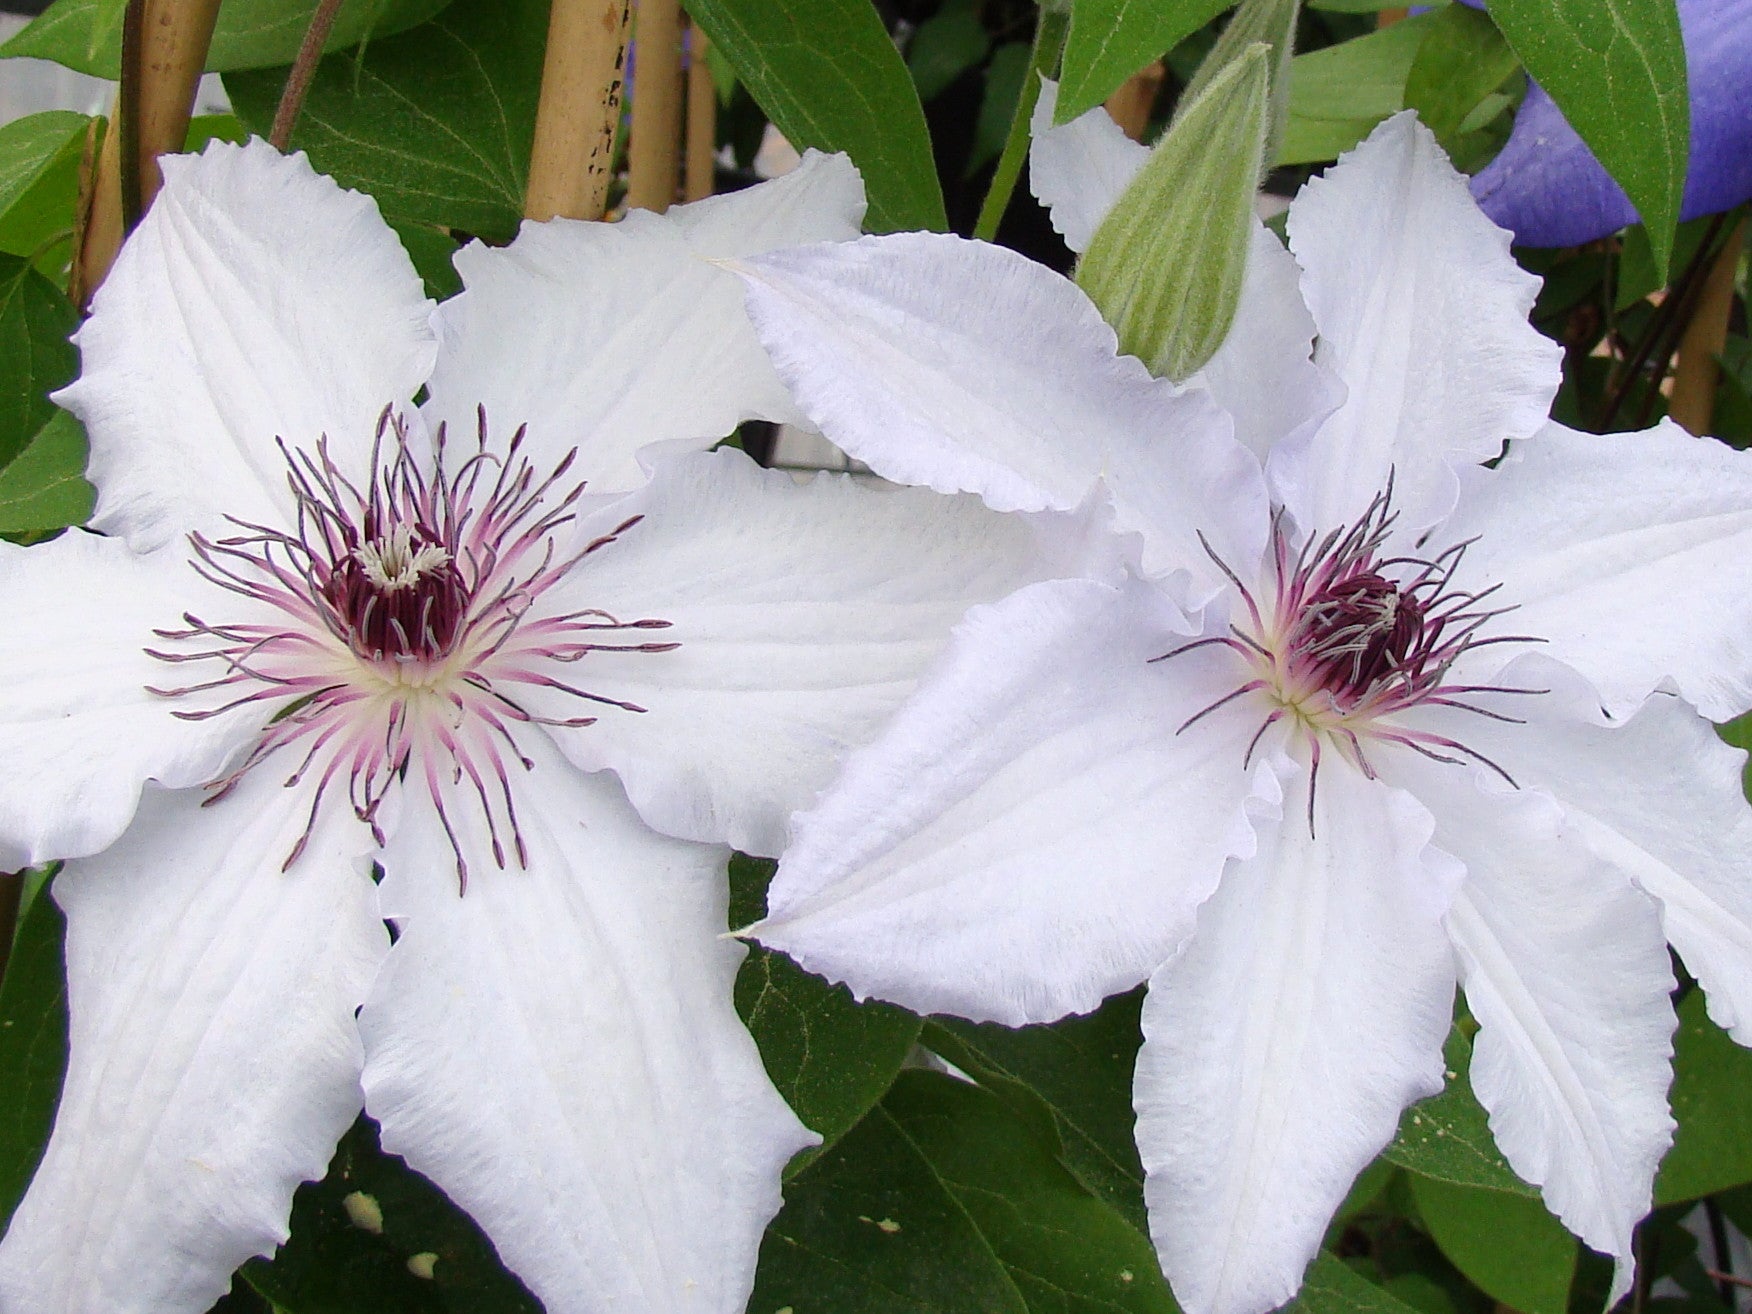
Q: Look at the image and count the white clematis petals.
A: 14